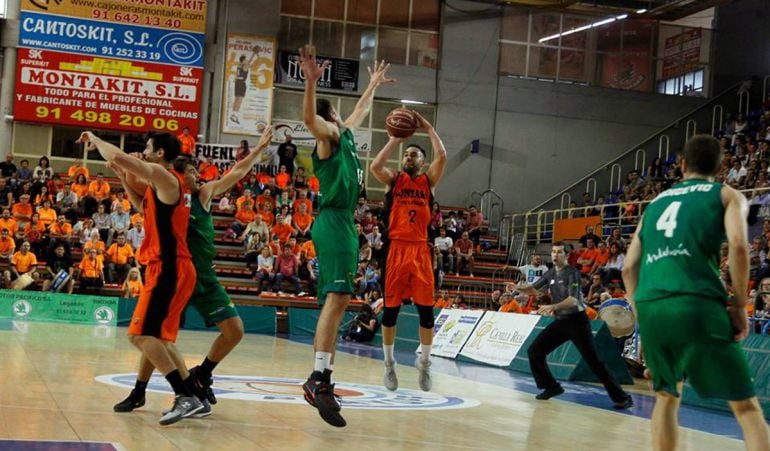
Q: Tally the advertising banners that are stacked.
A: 3